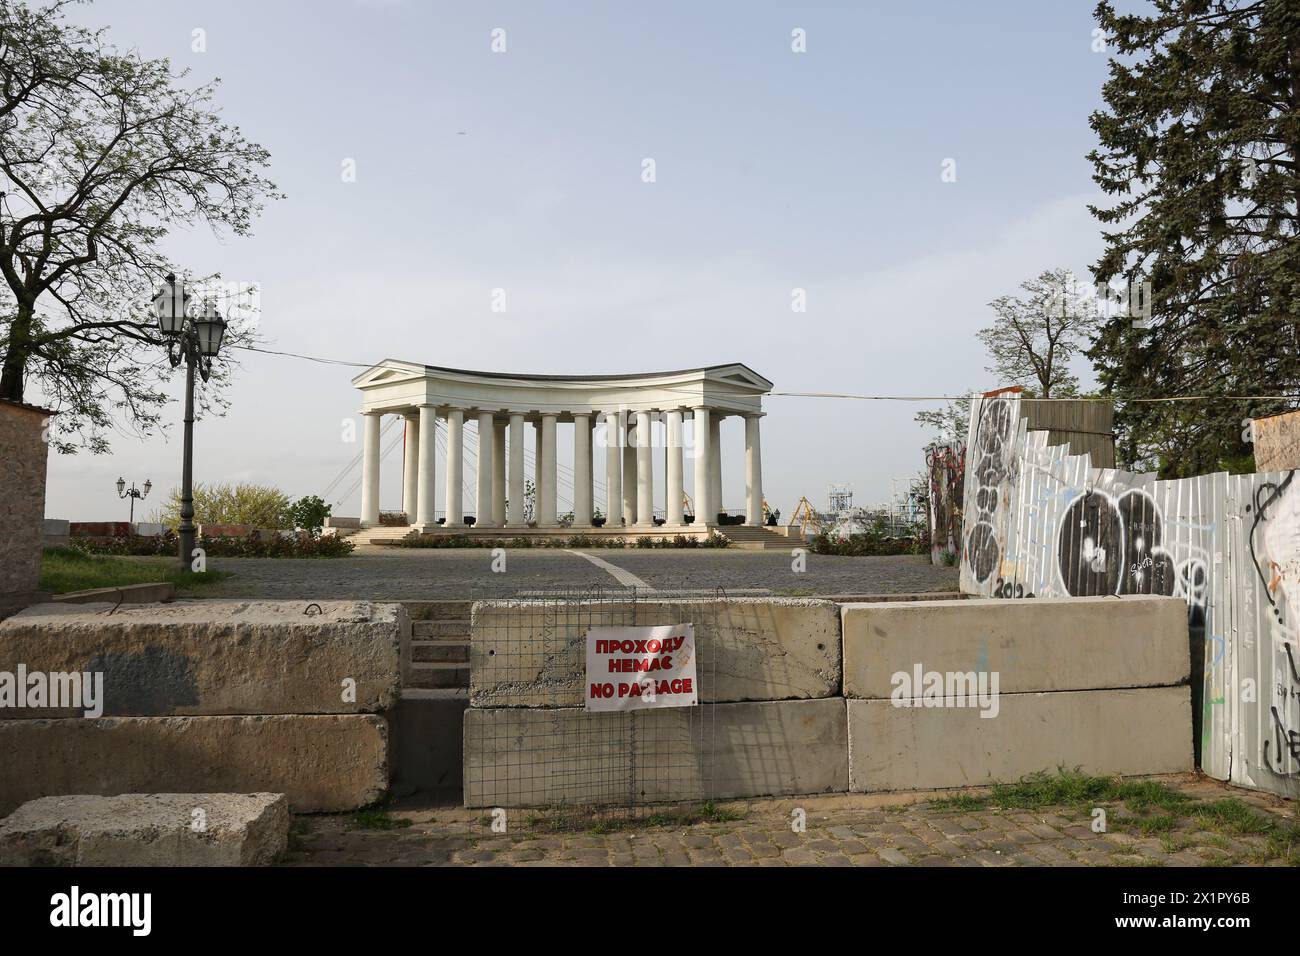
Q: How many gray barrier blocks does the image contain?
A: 7